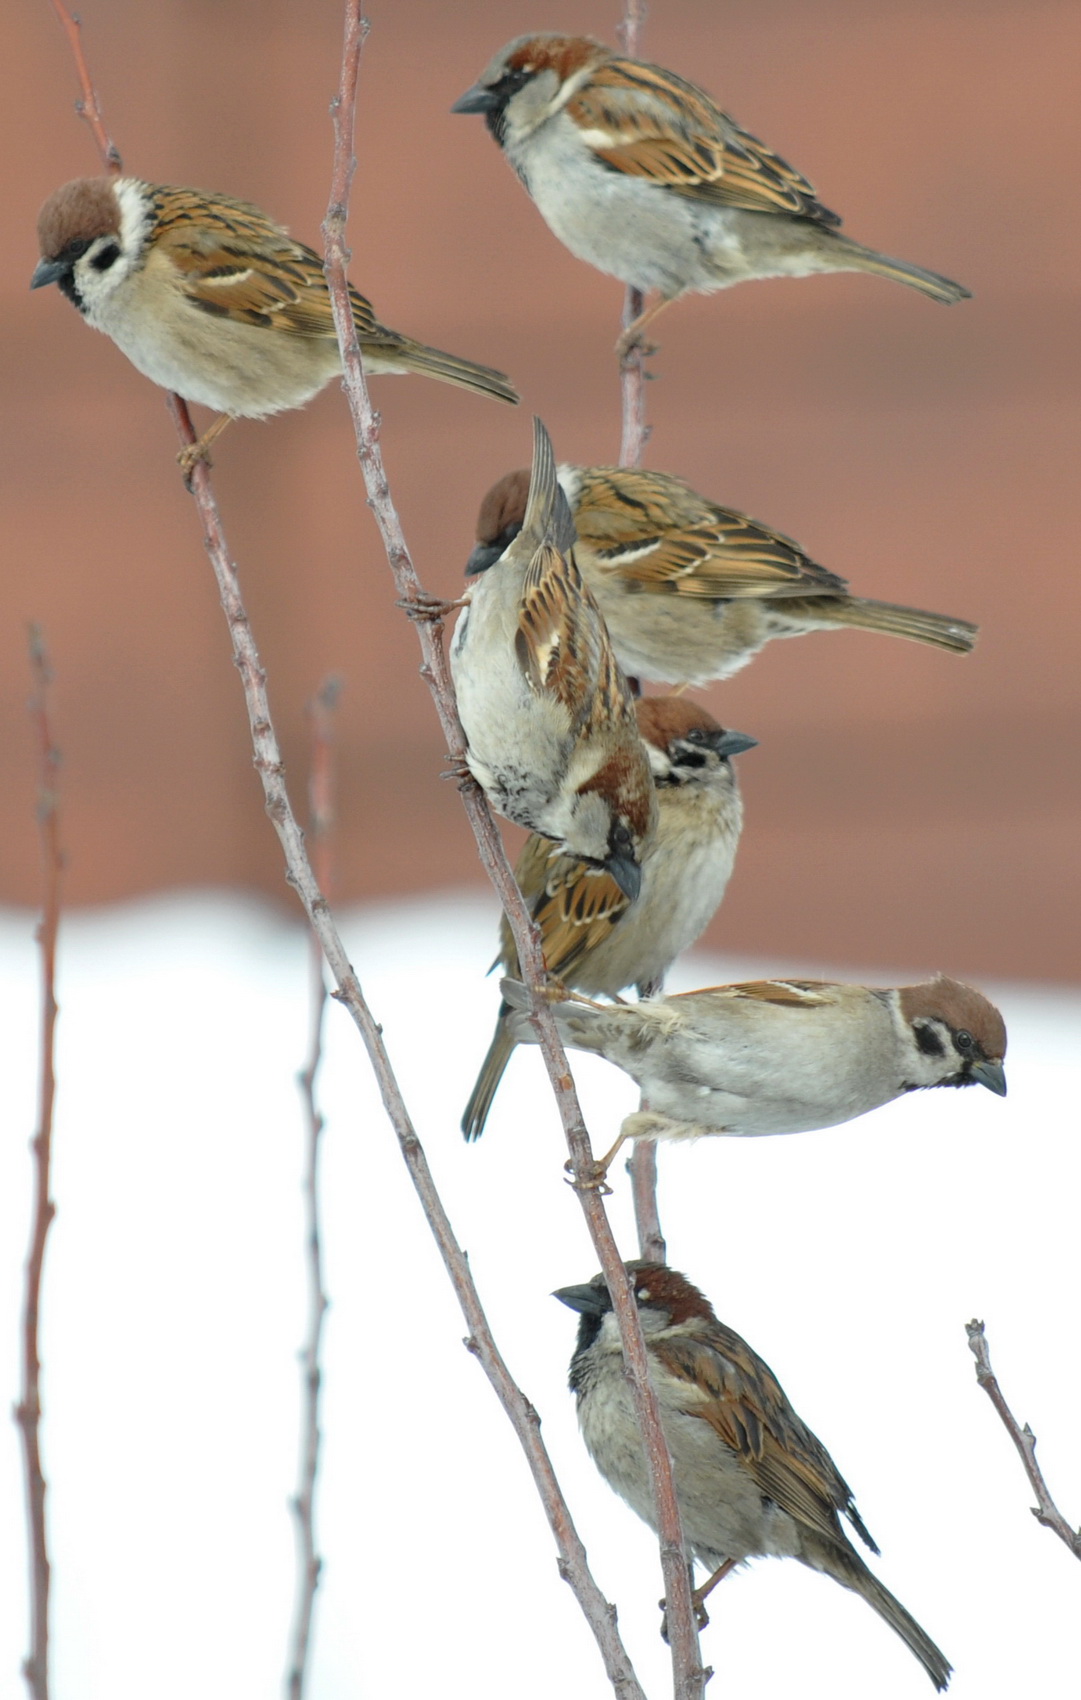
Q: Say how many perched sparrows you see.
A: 7